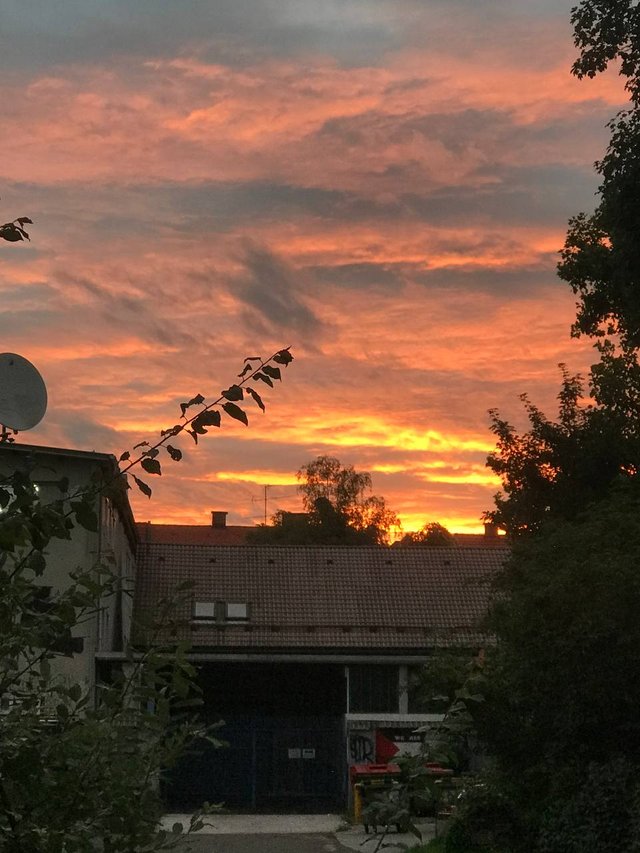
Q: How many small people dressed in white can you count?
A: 0